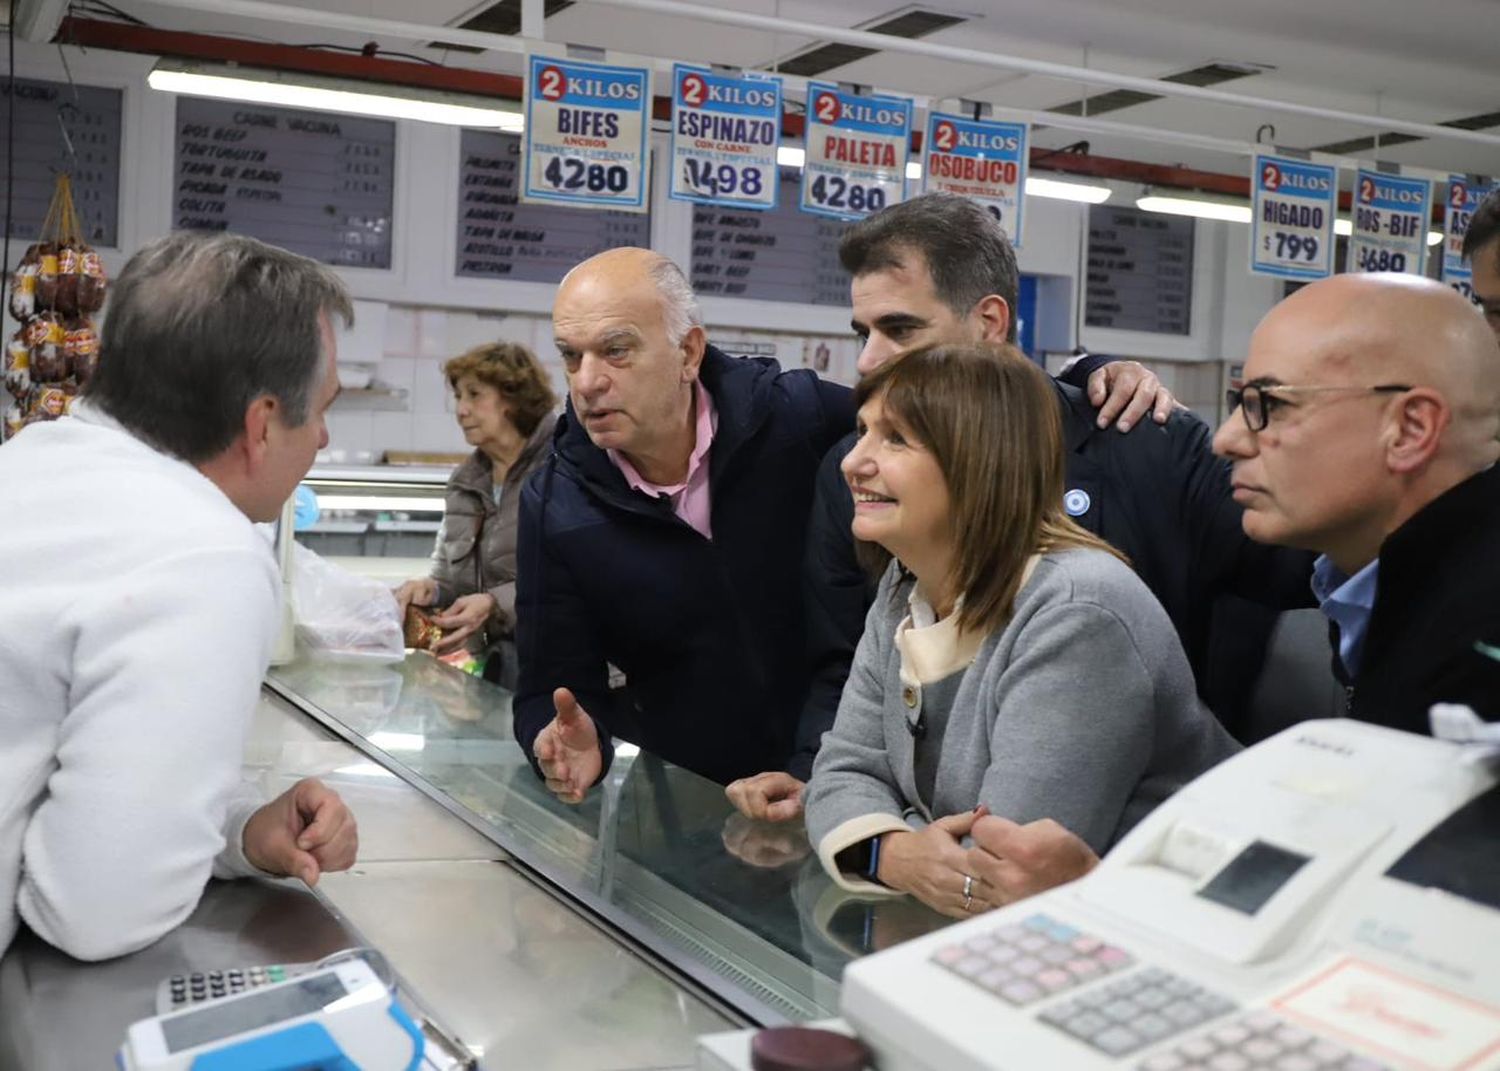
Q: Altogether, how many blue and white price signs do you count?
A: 7